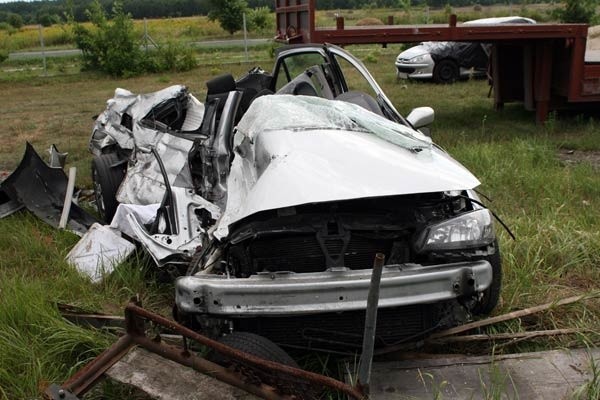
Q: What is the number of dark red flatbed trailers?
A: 1